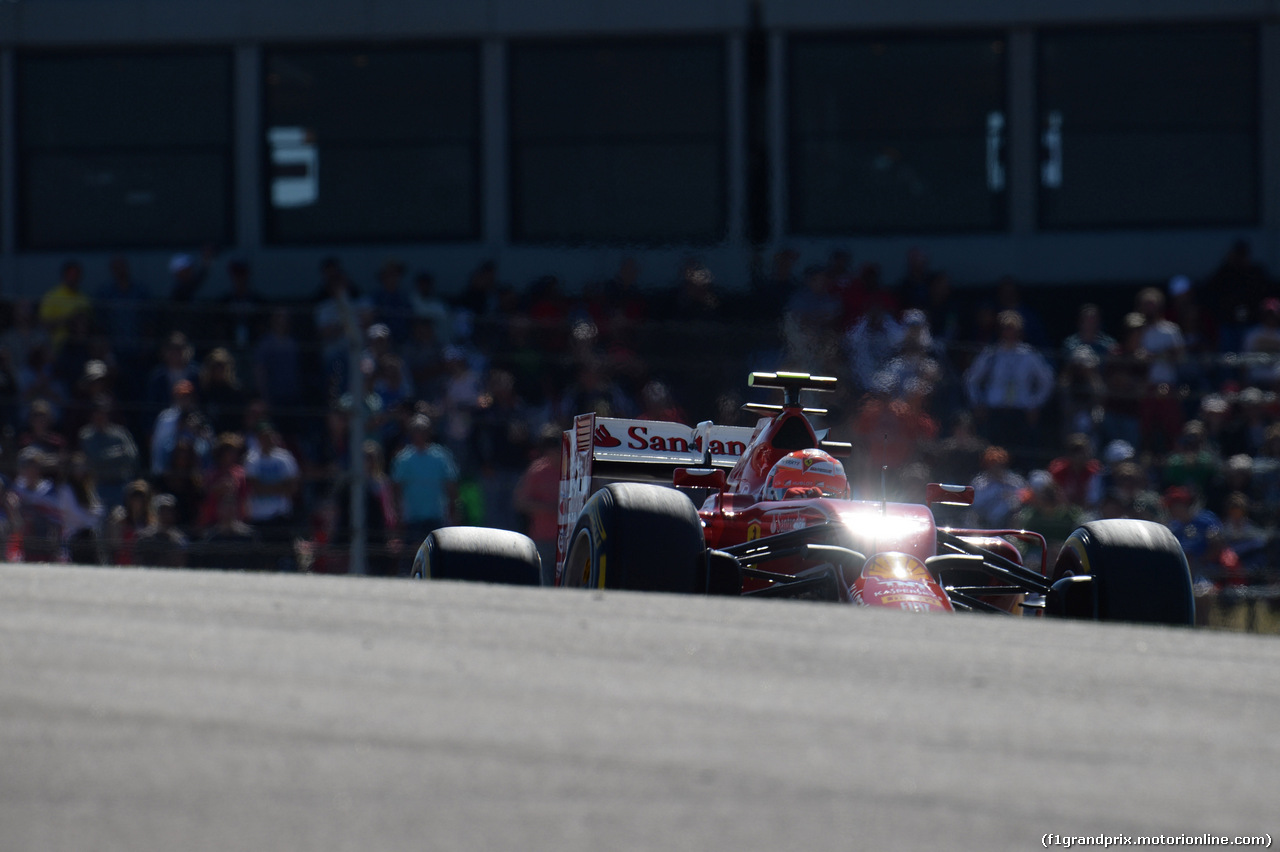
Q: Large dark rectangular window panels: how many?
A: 5